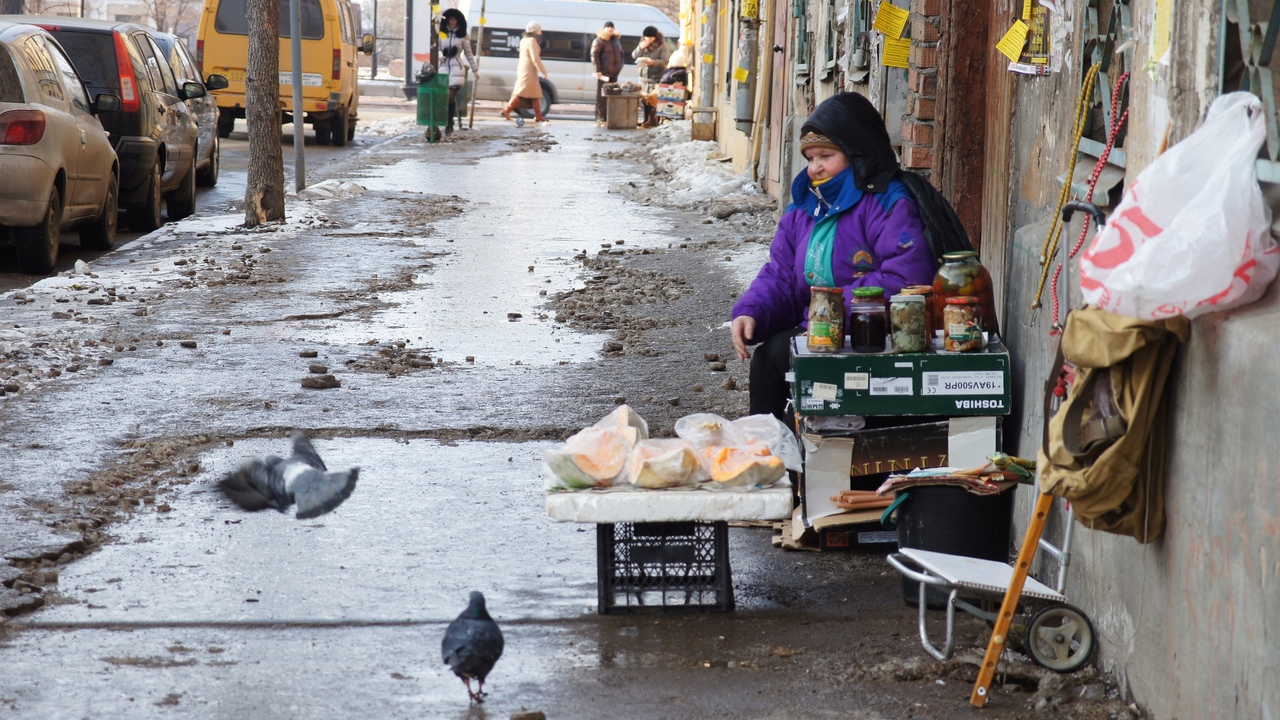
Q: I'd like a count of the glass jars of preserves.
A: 7